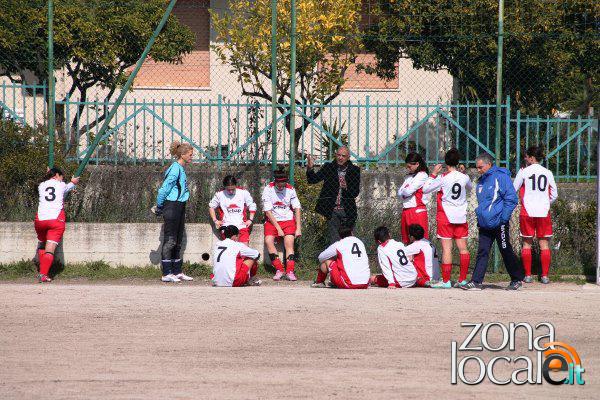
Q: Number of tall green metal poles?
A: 5